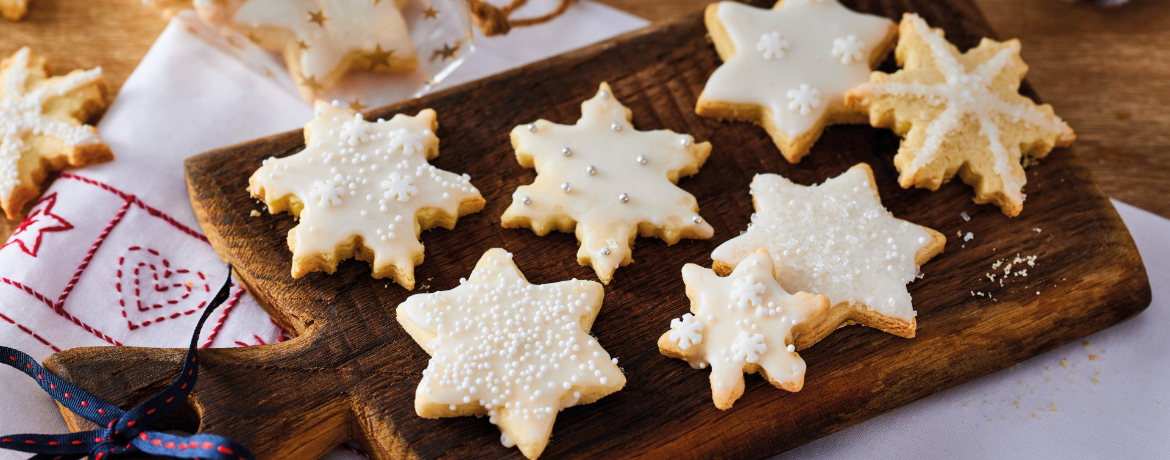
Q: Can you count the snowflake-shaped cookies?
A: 5